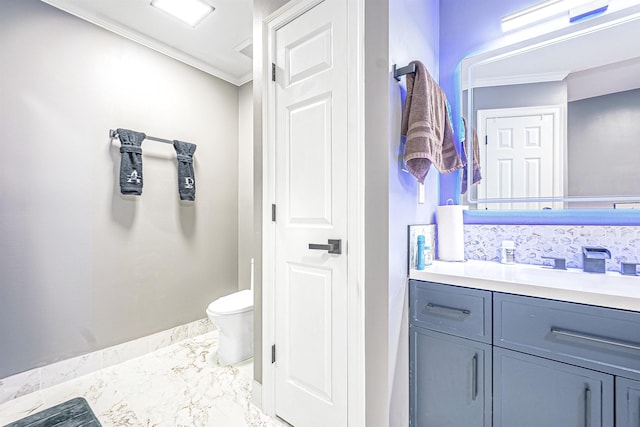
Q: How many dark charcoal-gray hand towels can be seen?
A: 2